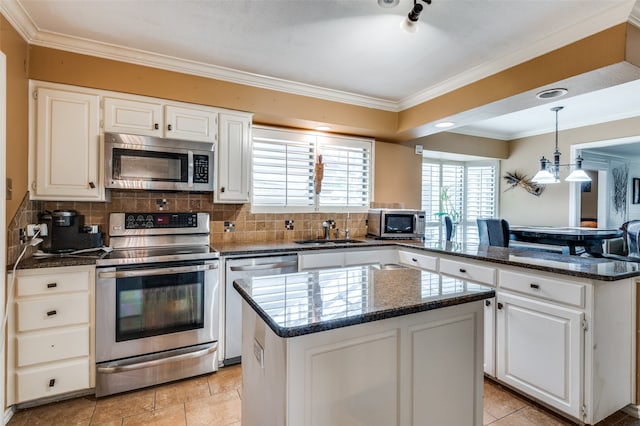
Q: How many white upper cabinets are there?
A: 4